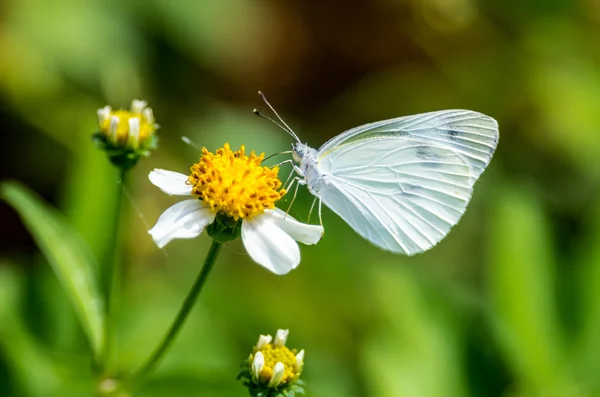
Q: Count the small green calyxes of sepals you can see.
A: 3